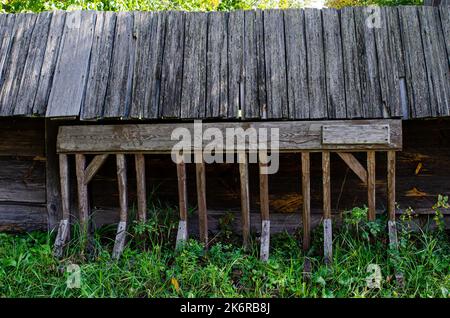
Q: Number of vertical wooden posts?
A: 12